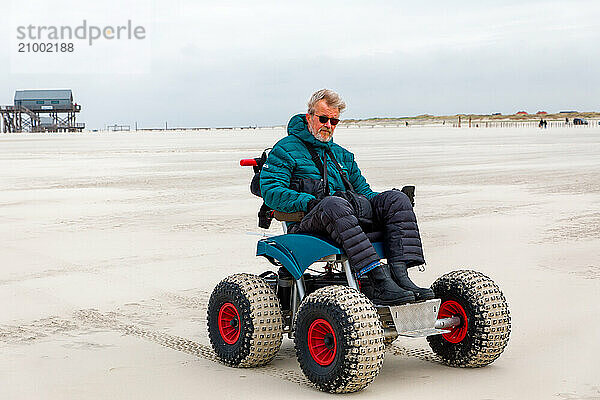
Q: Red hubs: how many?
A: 3